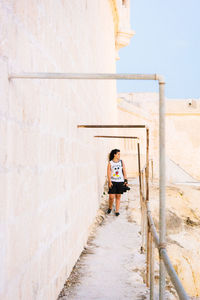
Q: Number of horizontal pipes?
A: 3